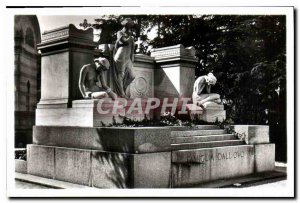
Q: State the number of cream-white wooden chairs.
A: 0